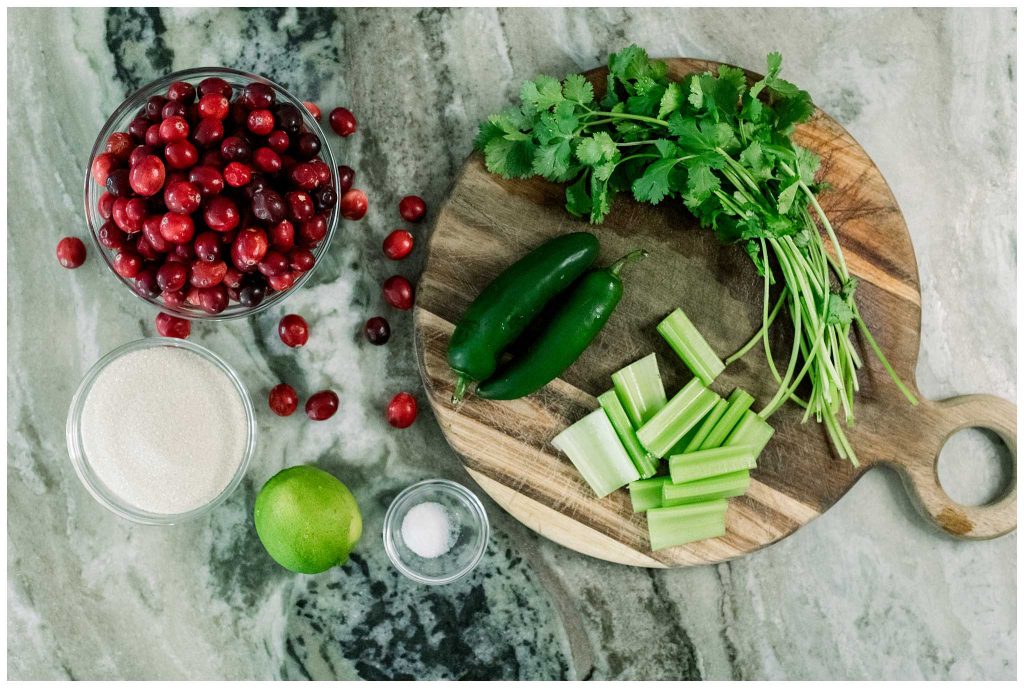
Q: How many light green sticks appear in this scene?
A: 12